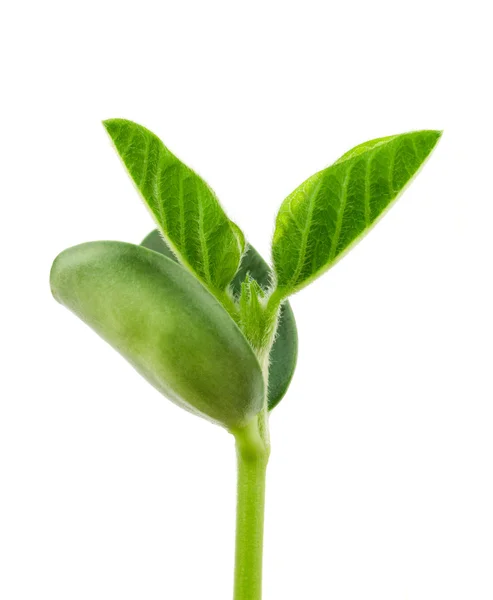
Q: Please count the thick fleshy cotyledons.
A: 2